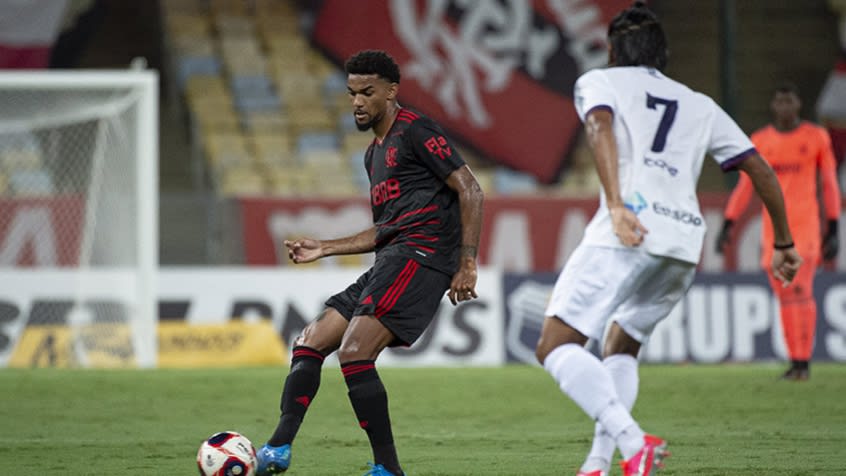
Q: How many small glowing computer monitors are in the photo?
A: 0